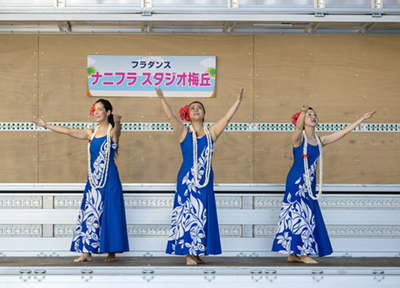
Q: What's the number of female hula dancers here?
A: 3